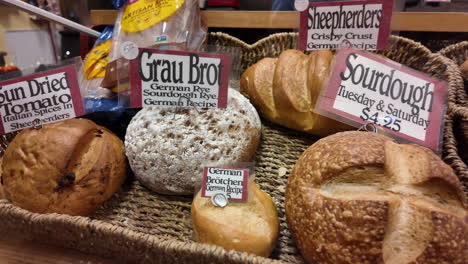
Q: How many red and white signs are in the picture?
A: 5